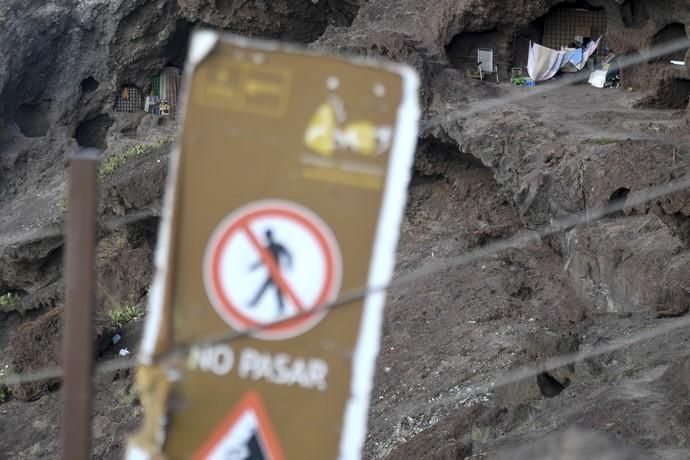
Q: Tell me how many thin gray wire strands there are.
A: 3